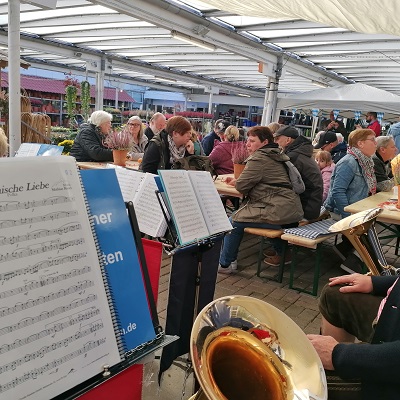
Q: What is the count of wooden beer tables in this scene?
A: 3